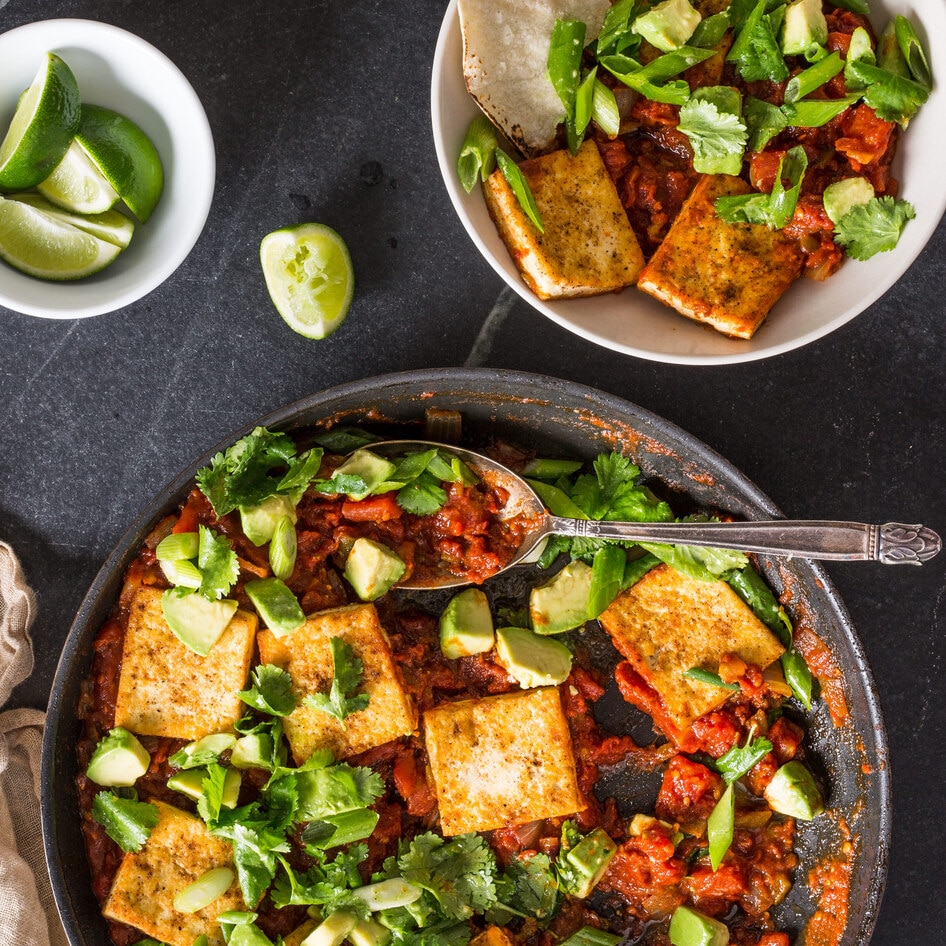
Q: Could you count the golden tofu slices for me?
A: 7